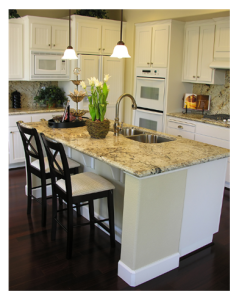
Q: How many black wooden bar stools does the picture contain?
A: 2